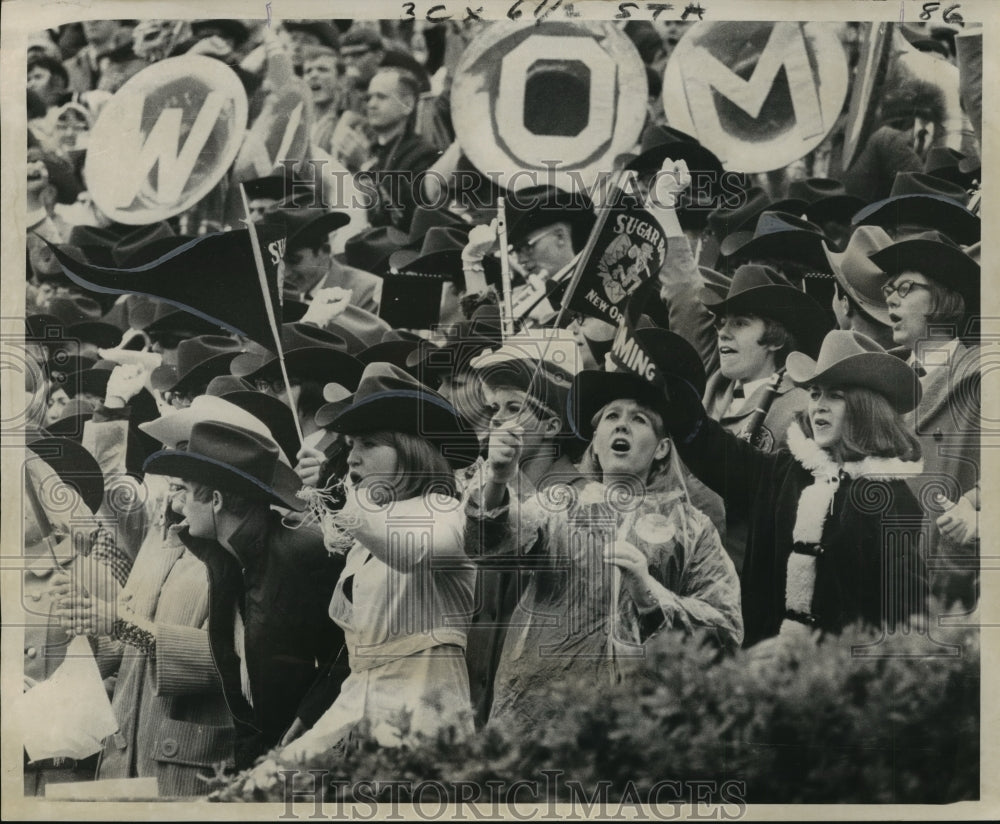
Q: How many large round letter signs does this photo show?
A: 3